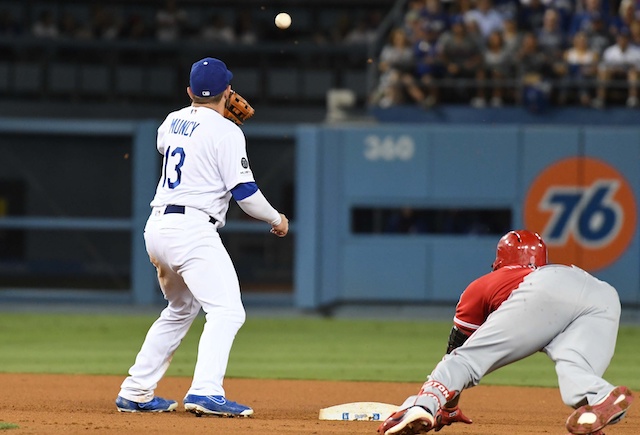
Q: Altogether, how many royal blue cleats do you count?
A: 2